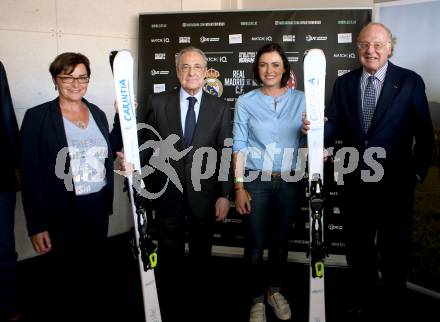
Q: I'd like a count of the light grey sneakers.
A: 2